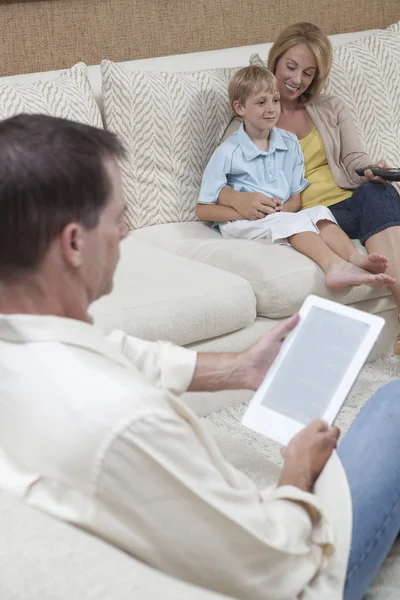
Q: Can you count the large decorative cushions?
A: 3